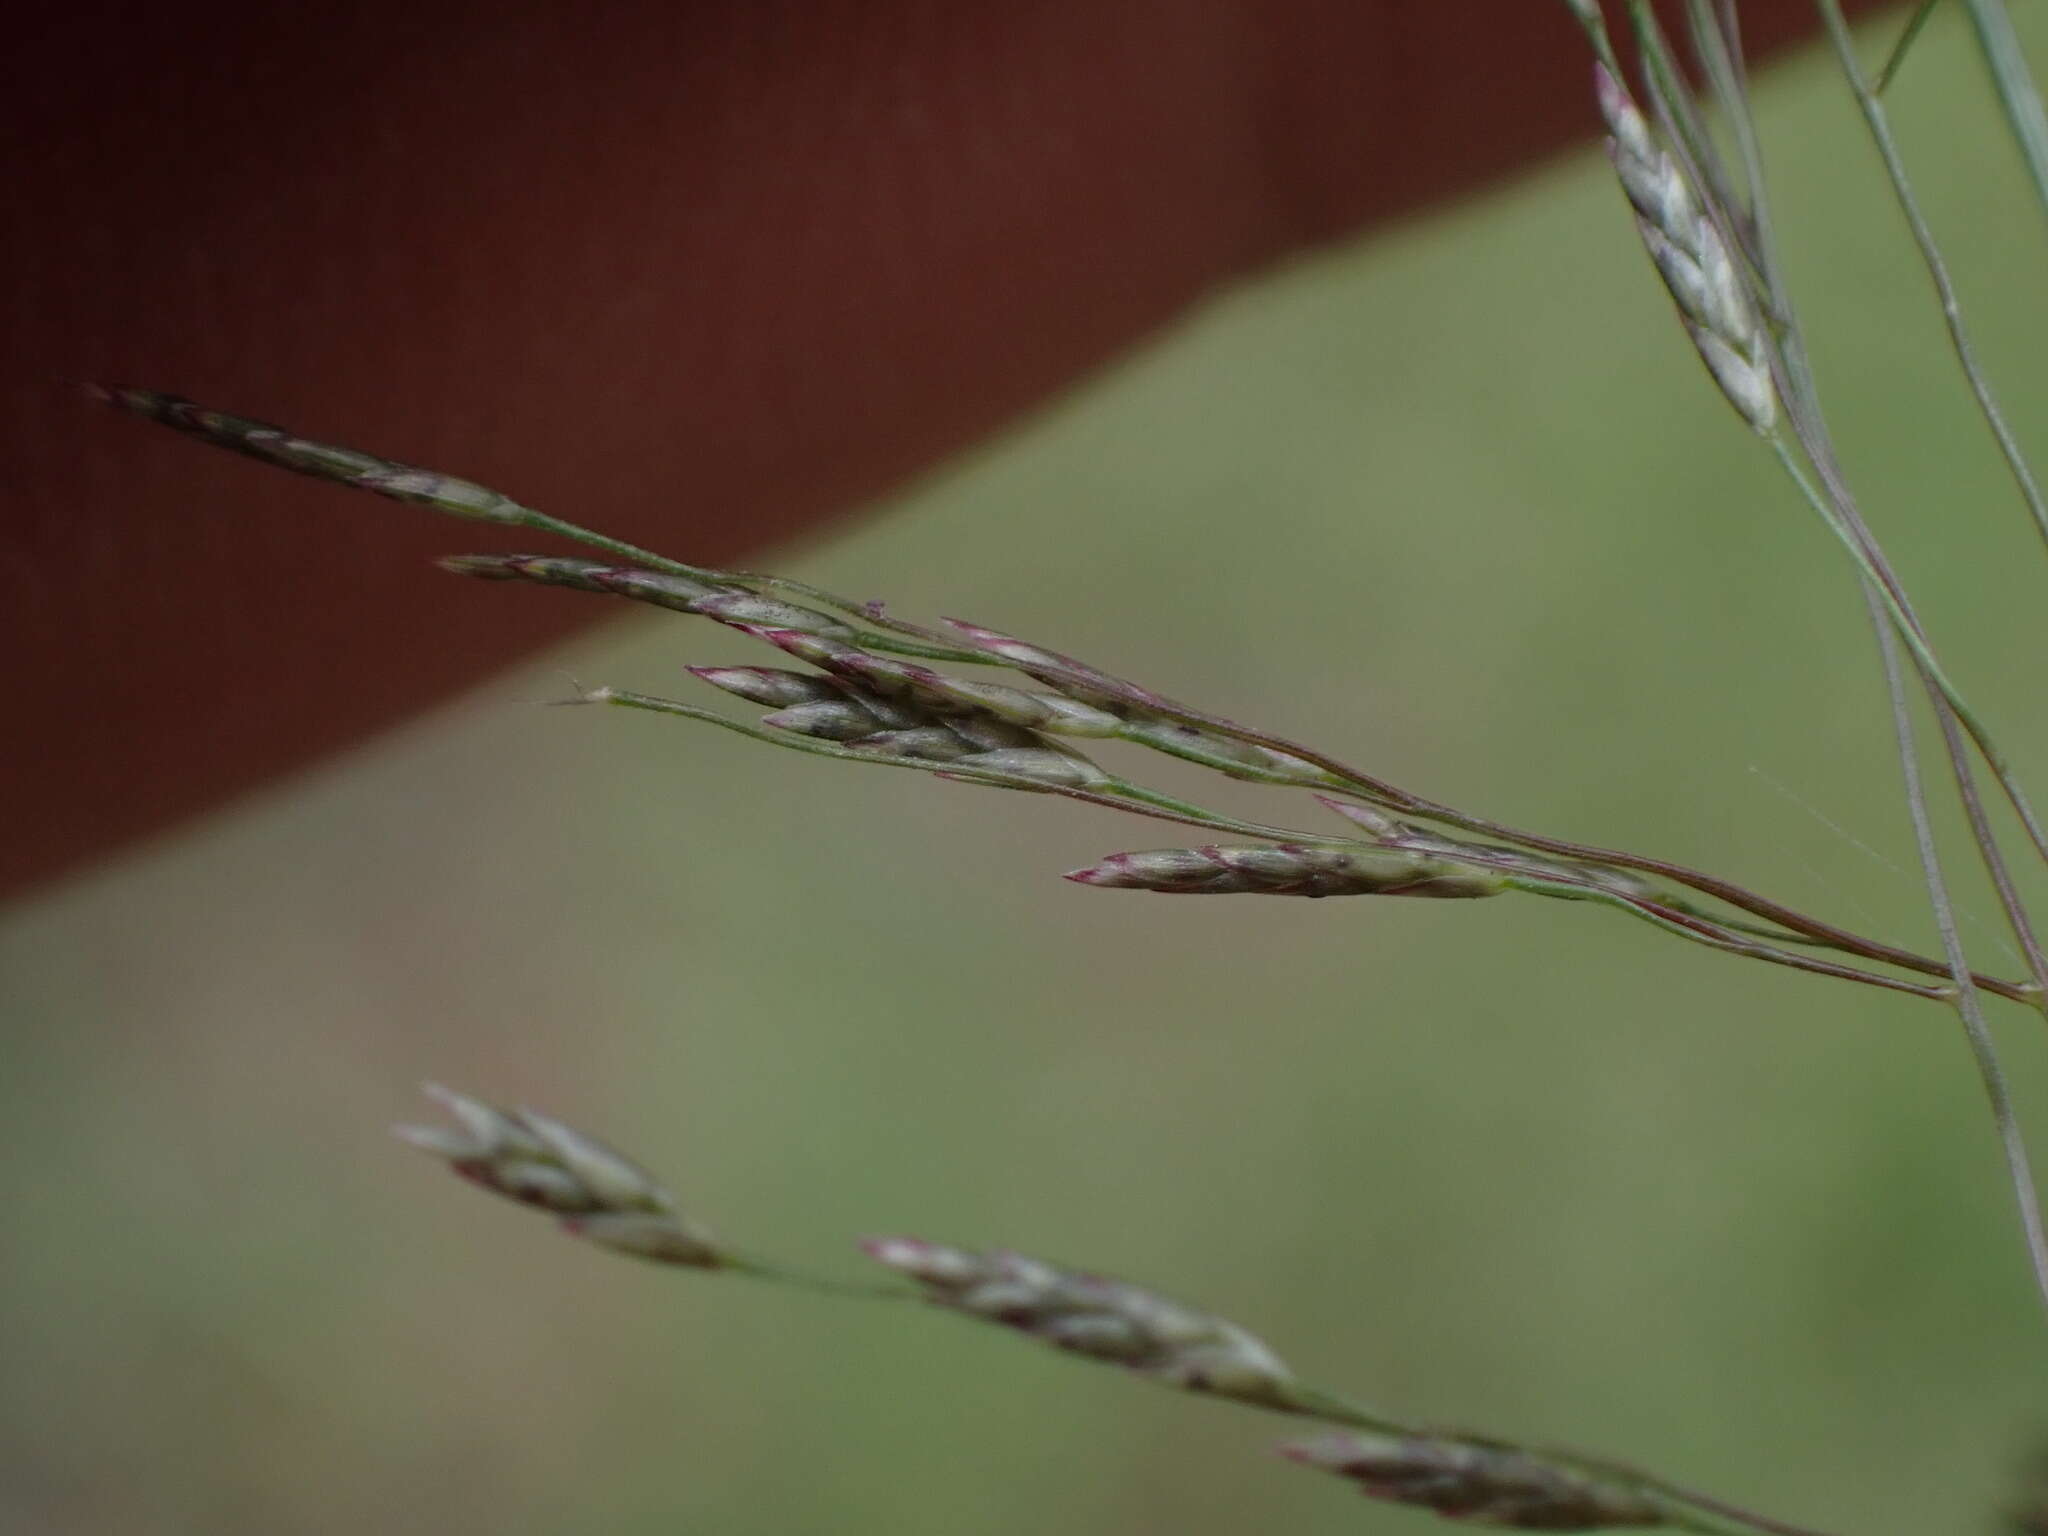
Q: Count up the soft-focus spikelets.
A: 3